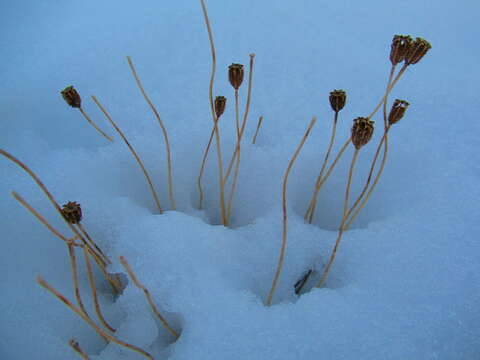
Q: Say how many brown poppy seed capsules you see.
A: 9